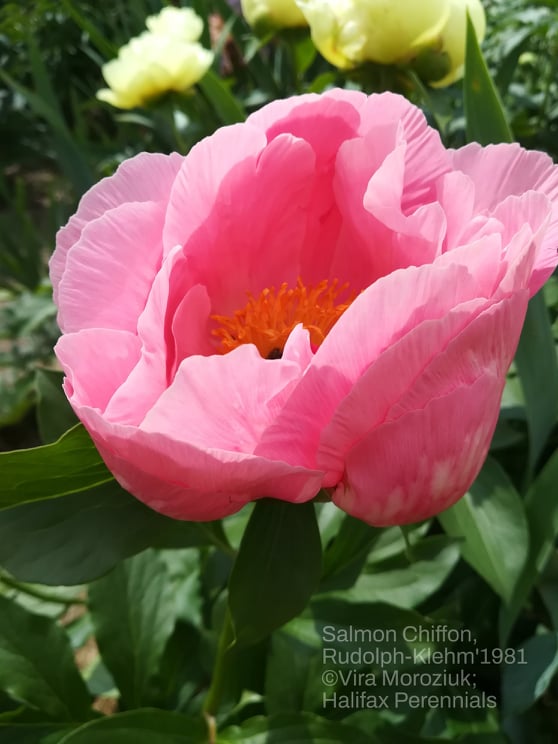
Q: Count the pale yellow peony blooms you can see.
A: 3